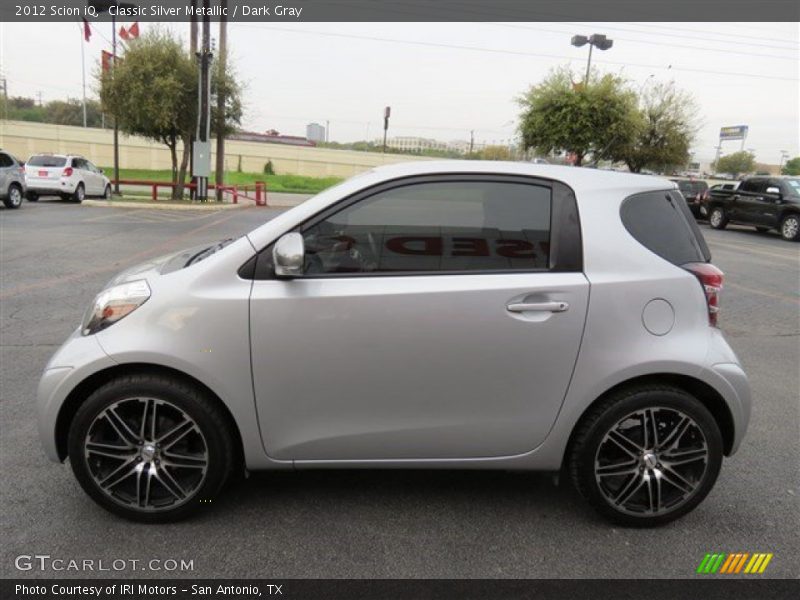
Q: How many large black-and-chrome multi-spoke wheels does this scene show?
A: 2